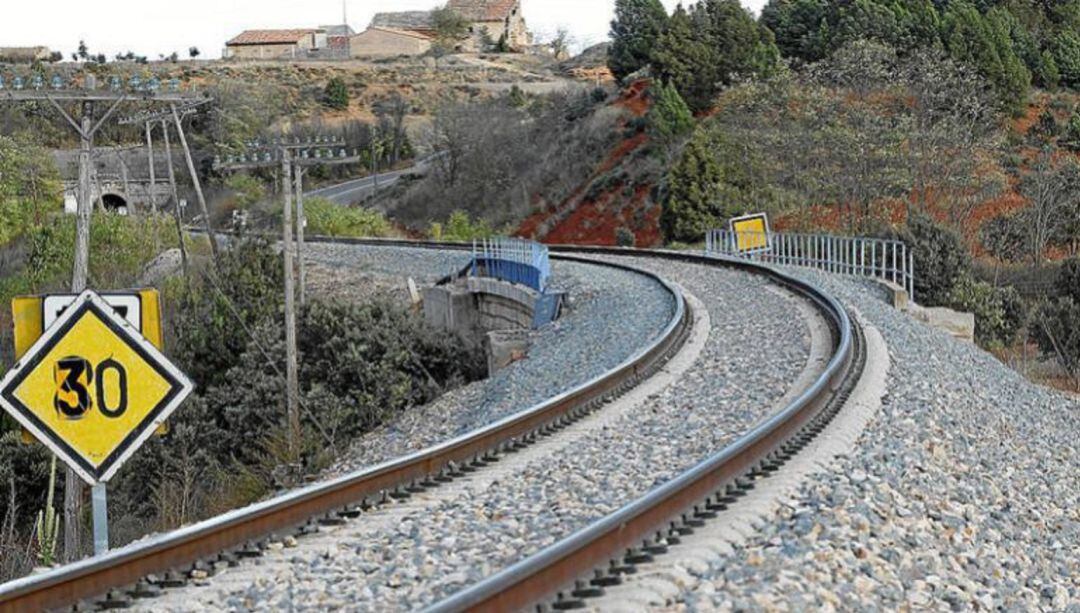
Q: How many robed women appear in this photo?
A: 0